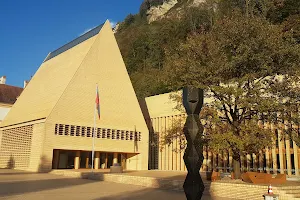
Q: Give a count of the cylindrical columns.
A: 3